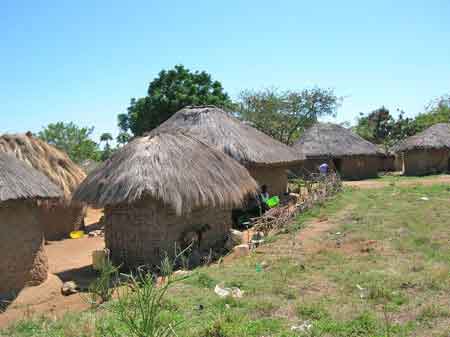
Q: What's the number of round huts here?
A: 6